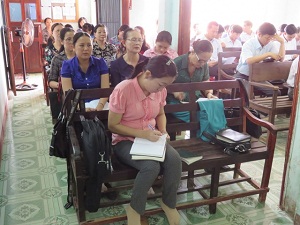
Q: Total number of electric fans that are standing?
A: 1